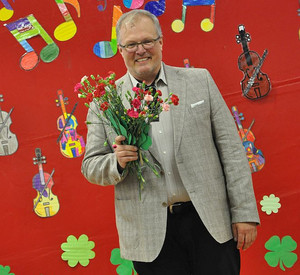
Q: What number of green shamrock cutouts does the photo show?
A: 5